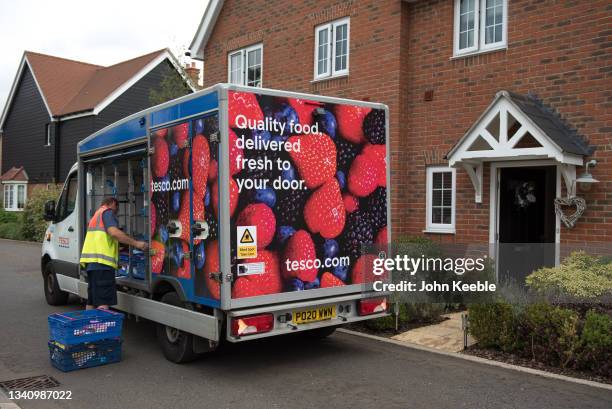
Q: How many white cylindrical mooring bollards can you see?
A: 0